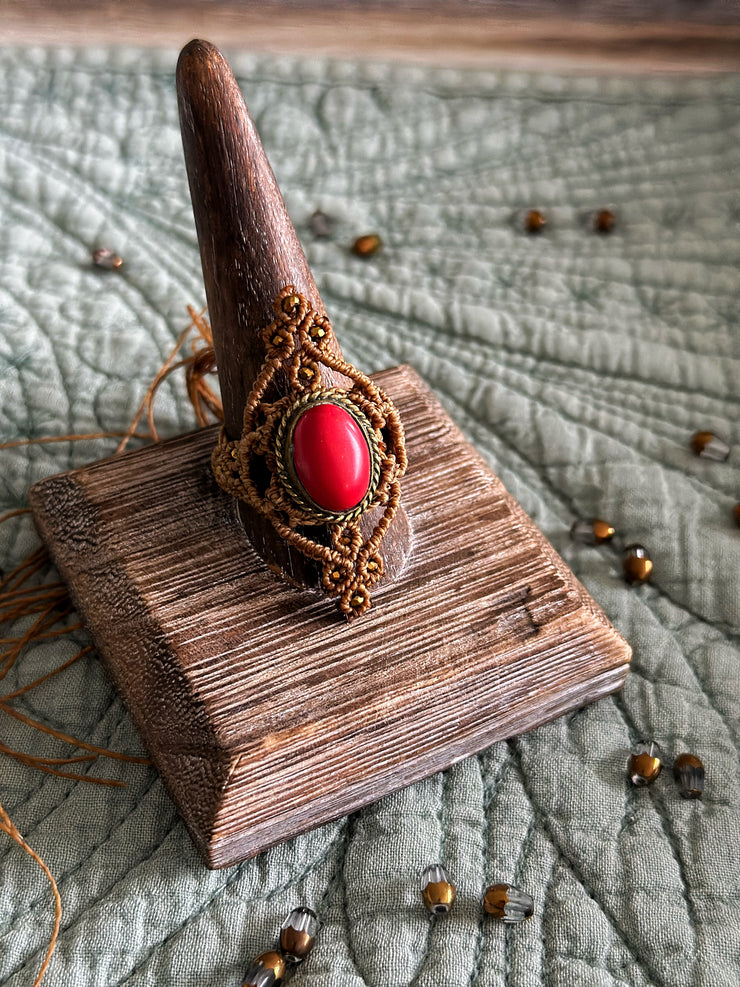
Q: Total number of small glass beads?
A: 15